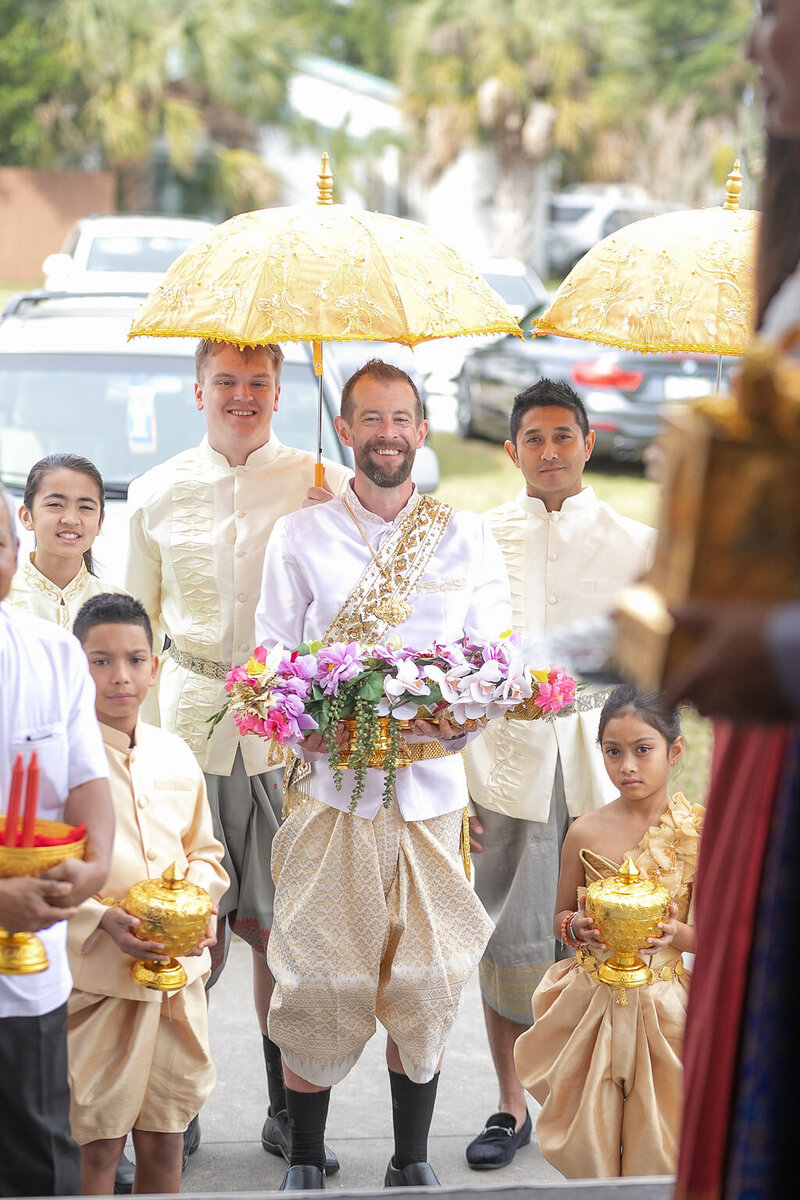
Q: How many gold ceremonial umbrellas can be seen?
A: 2